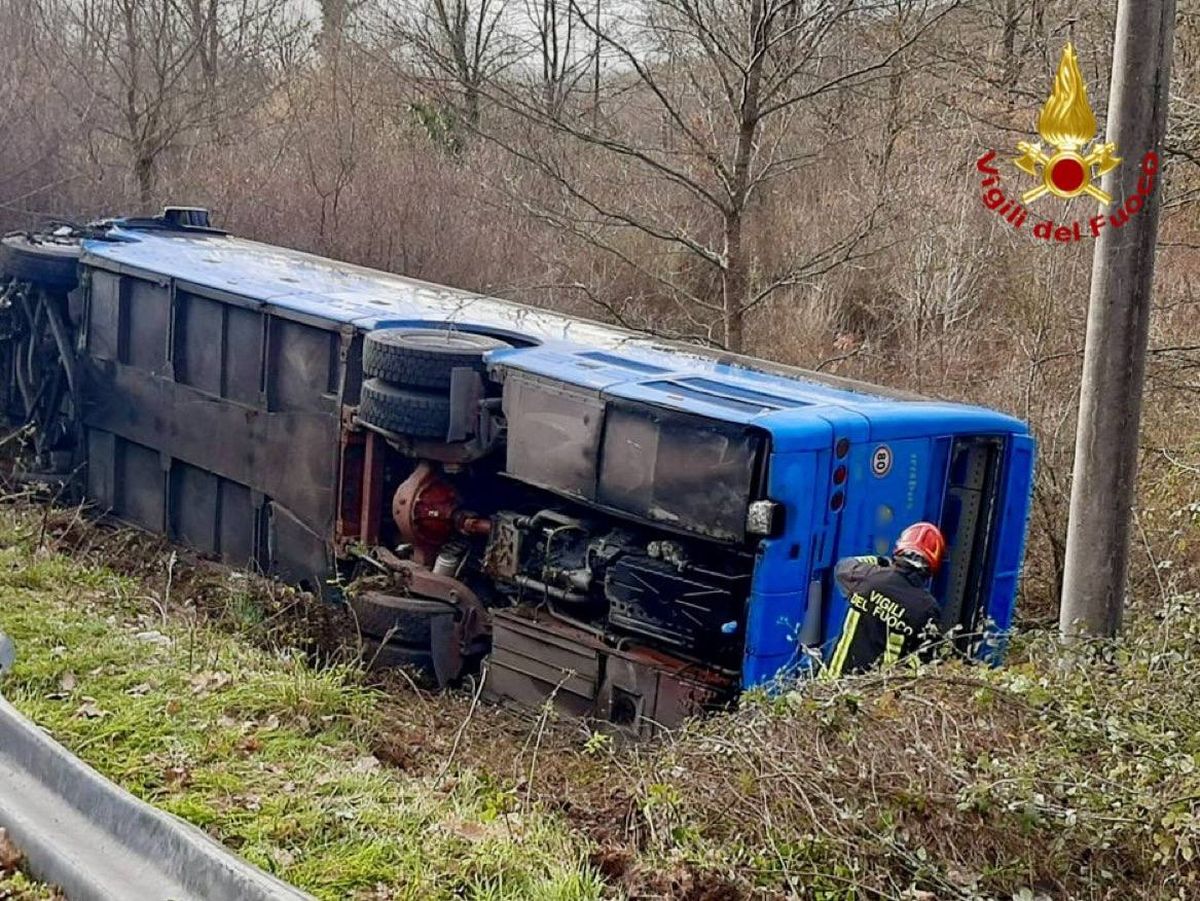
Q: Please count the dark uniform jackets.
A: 1